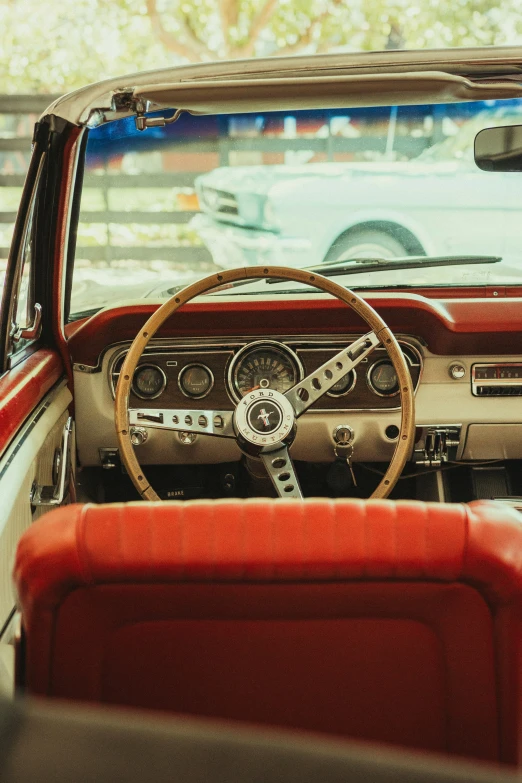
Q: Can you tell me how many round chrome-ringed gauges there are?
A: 5